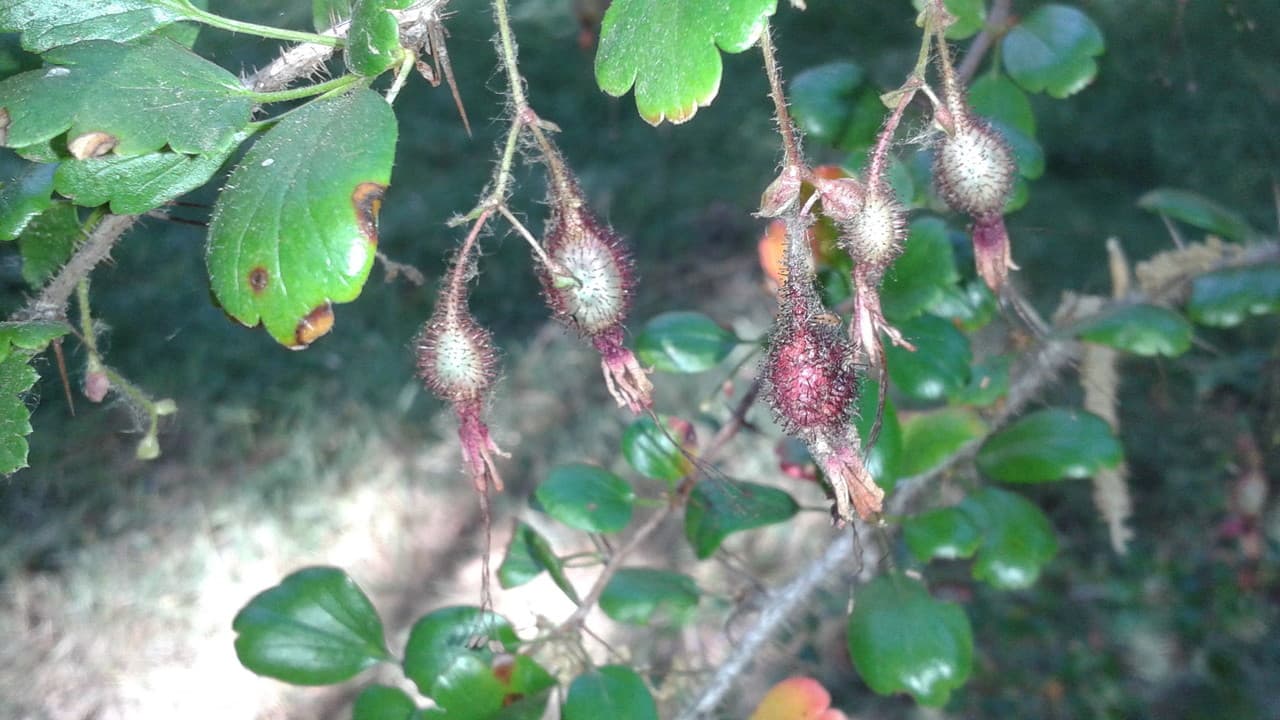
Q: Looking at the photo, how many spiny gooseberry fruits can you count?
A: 5